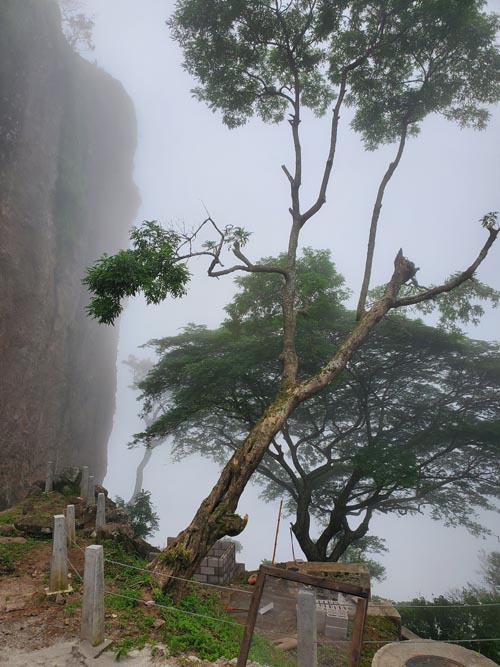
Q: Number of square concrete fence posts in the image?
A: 8